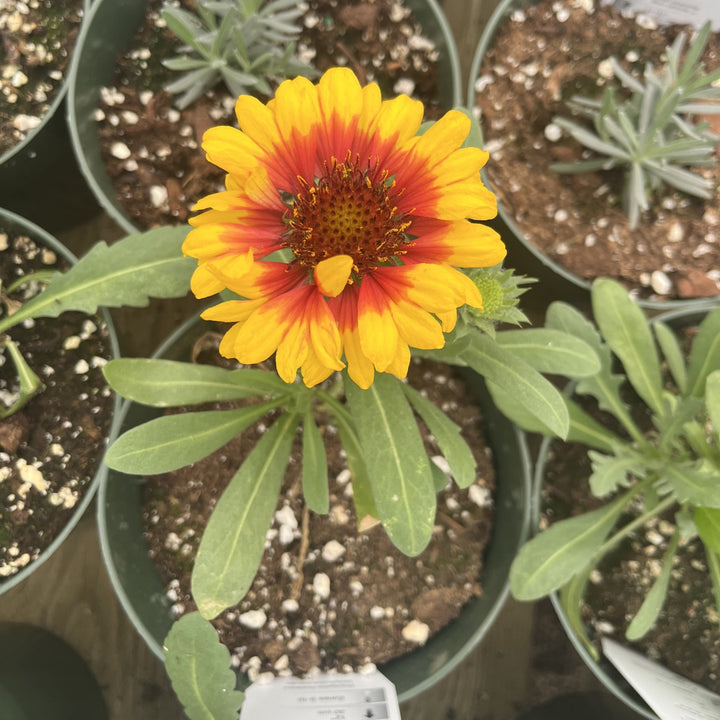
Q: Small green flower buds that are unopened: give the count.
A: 1